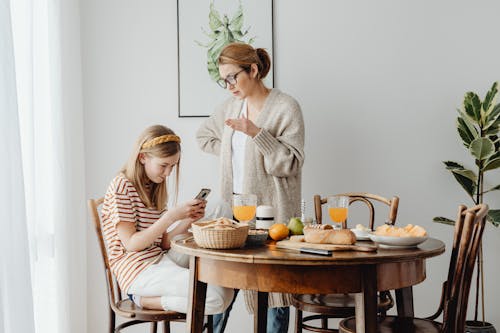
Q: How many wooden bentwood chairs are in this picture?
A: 3